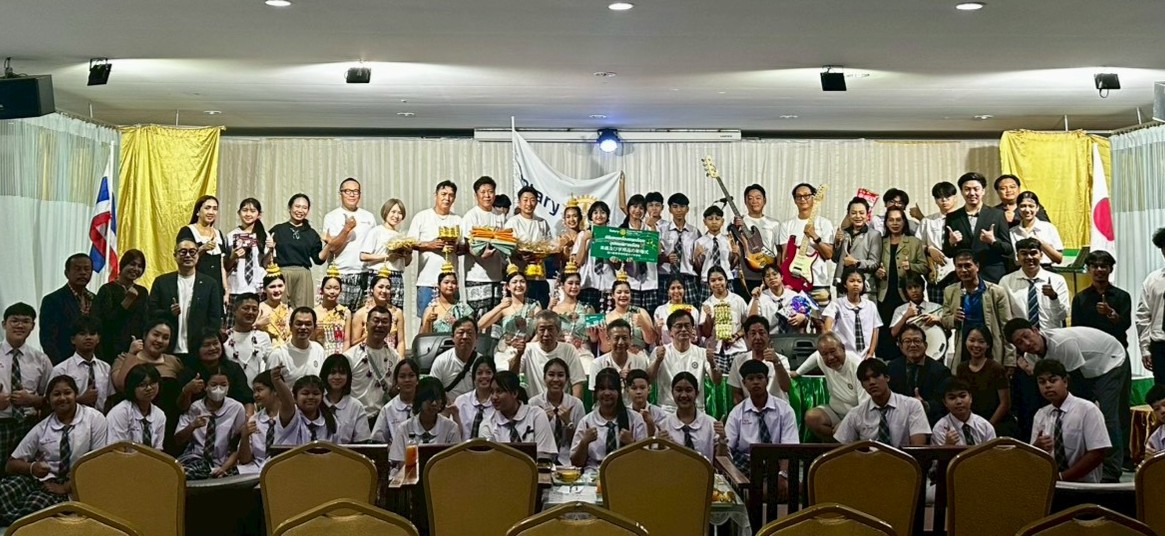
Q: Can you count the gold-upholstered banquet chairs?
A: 12